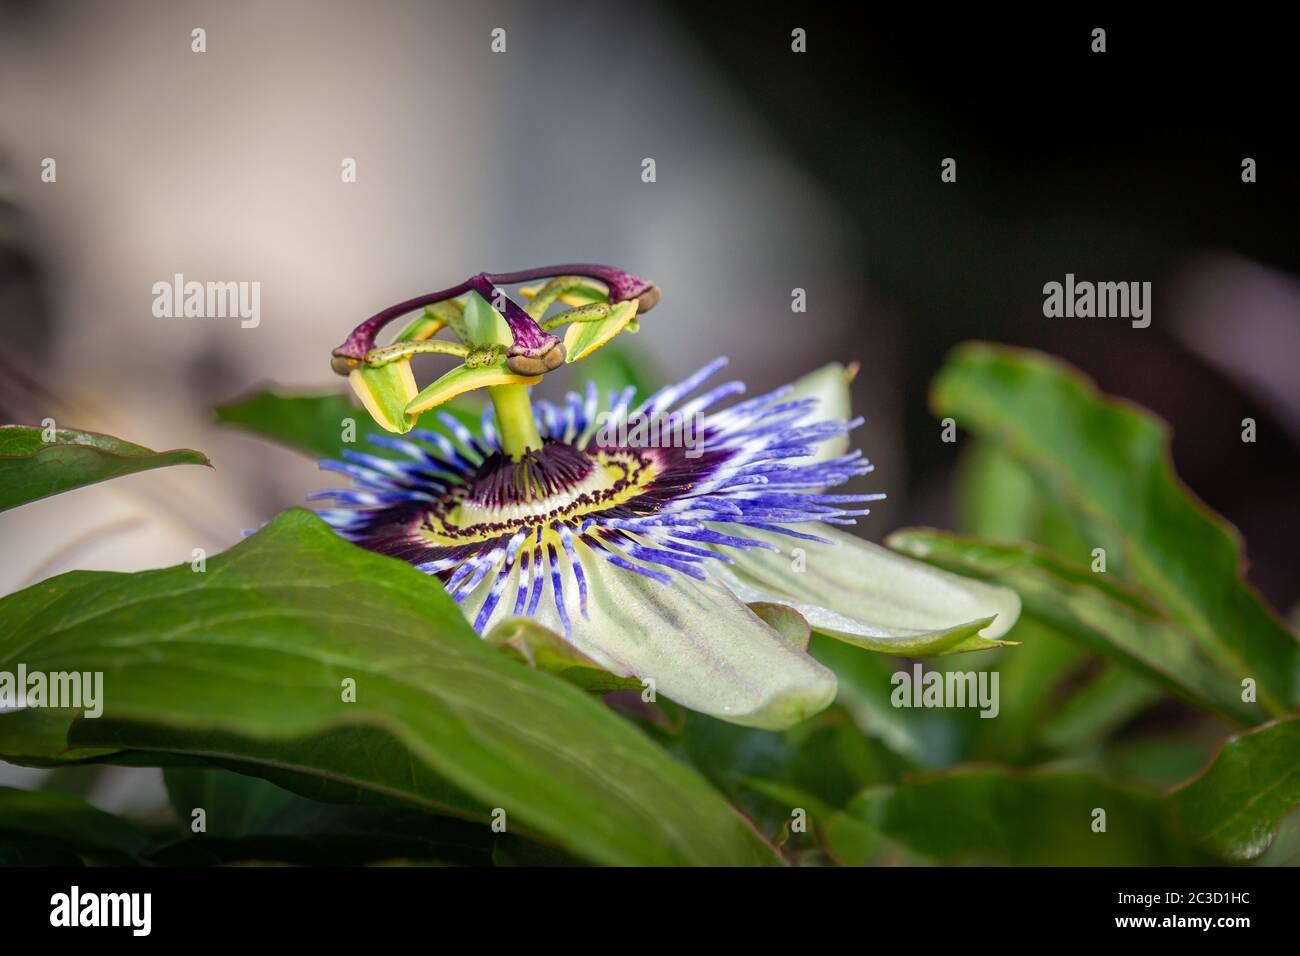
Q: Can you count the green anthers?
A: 5